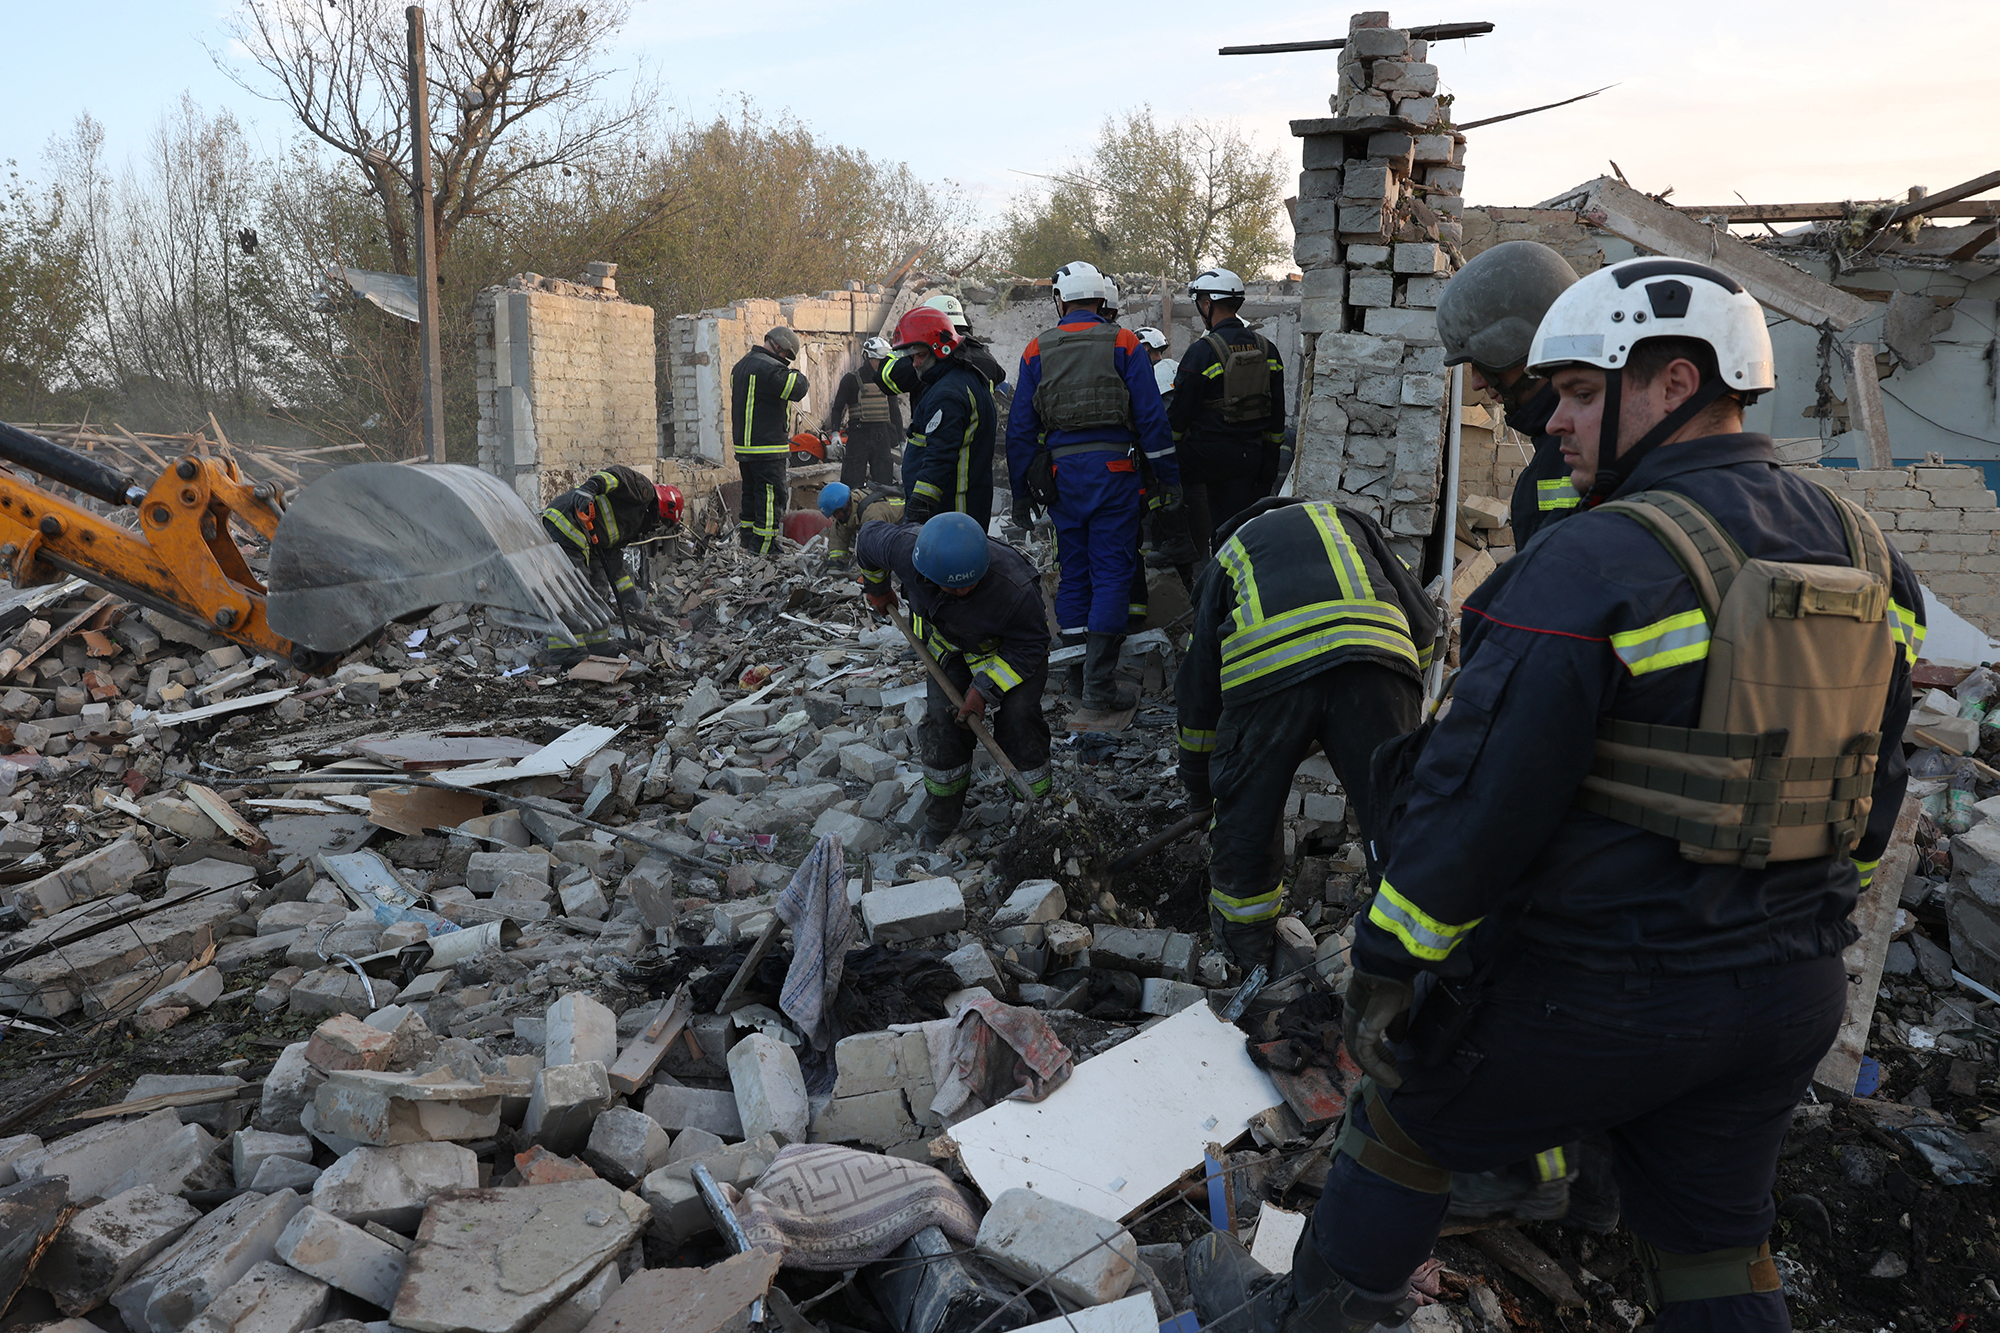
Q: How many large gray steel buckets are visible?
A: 1